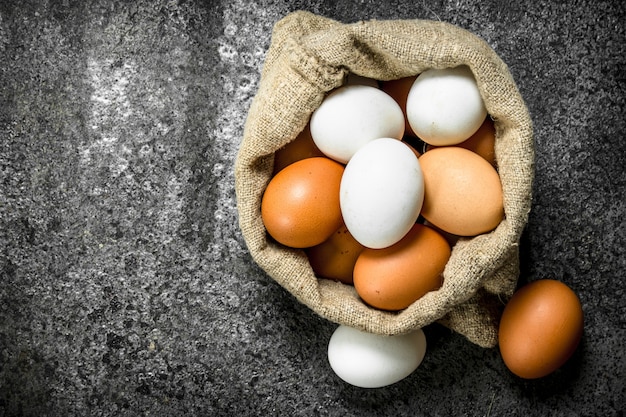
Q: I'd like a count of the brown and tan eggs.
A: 8